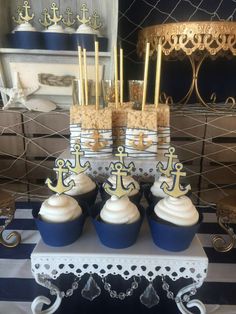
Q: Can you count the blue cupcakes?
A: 13